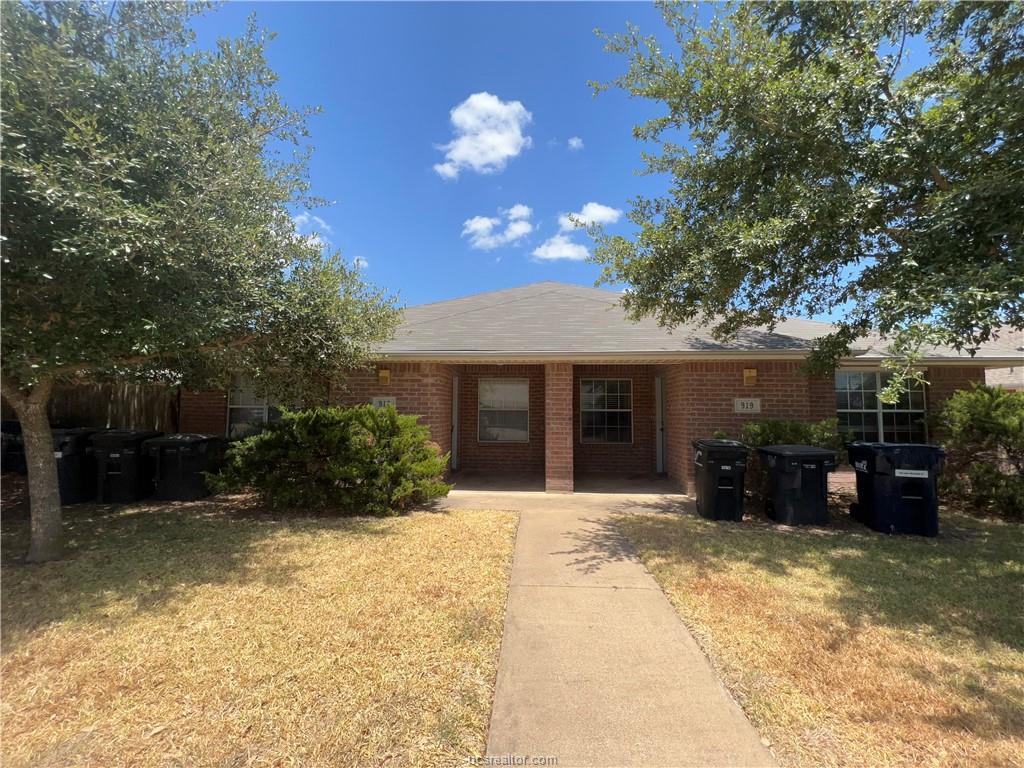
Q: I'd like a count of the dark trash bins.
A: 7